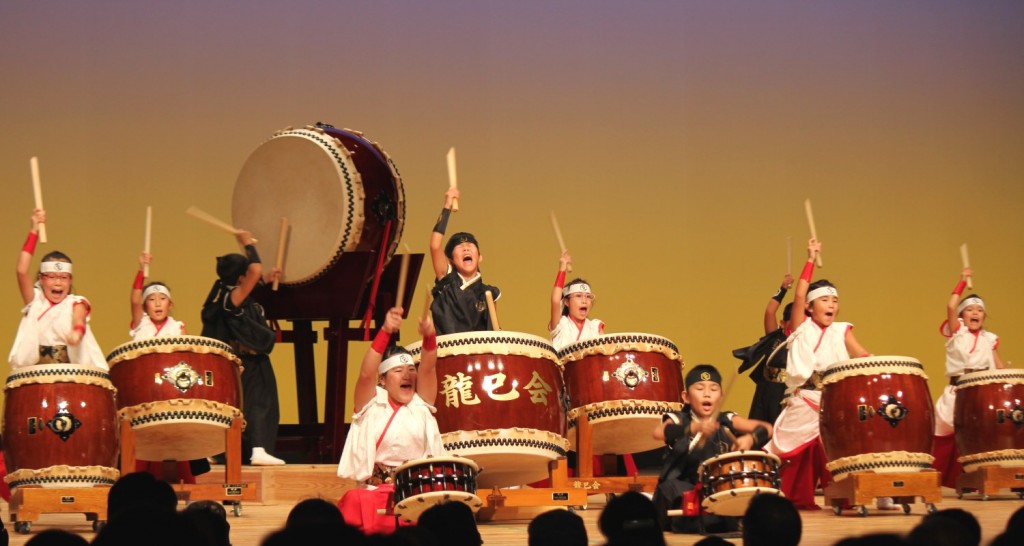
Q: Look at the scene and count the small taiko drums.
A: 2